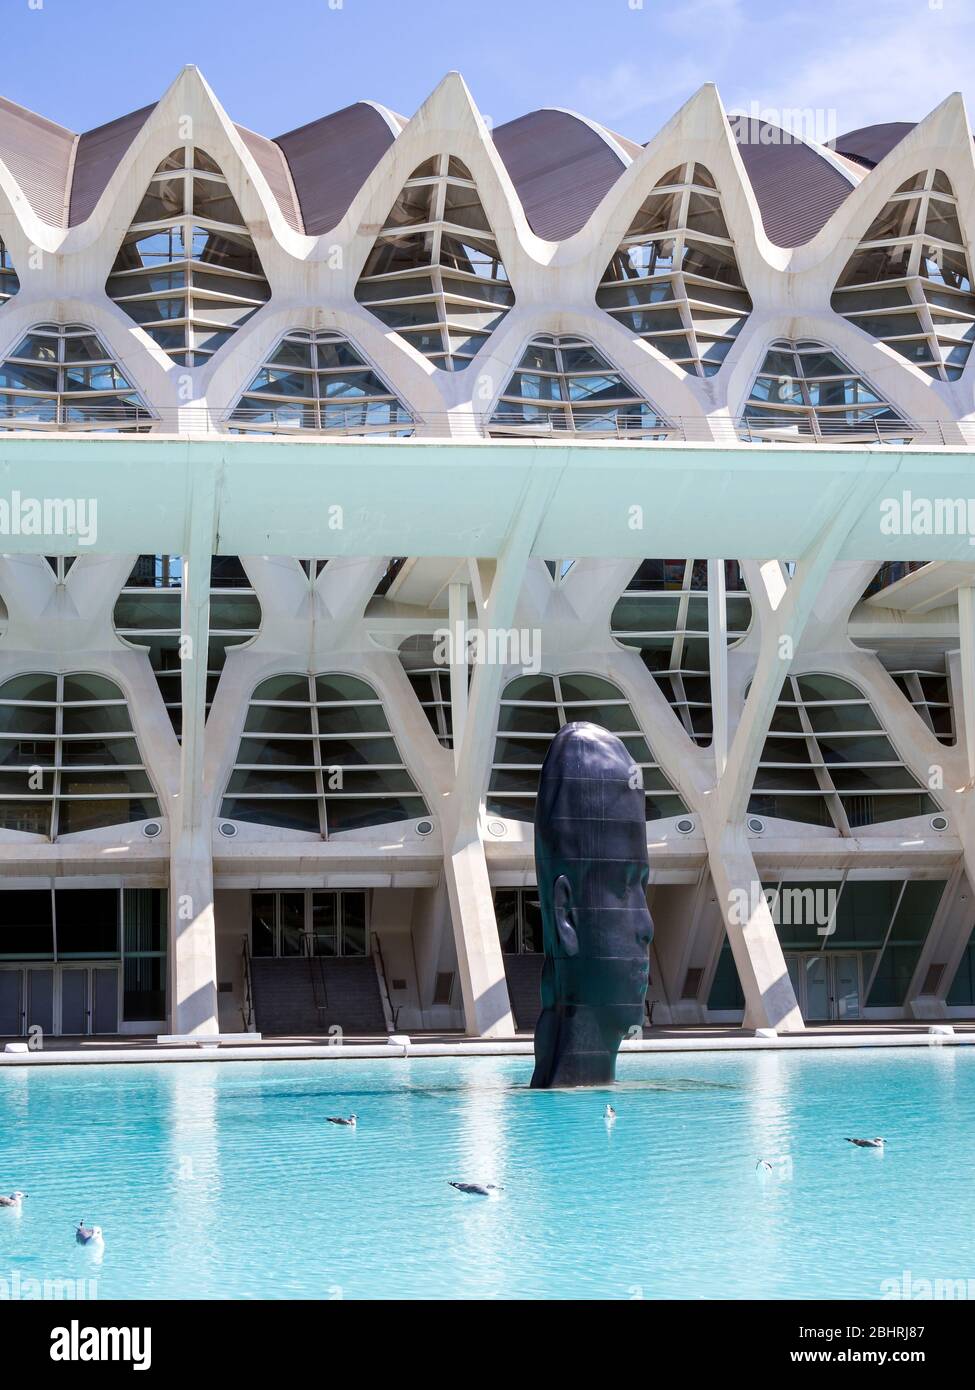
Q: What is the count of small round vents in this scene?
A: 7